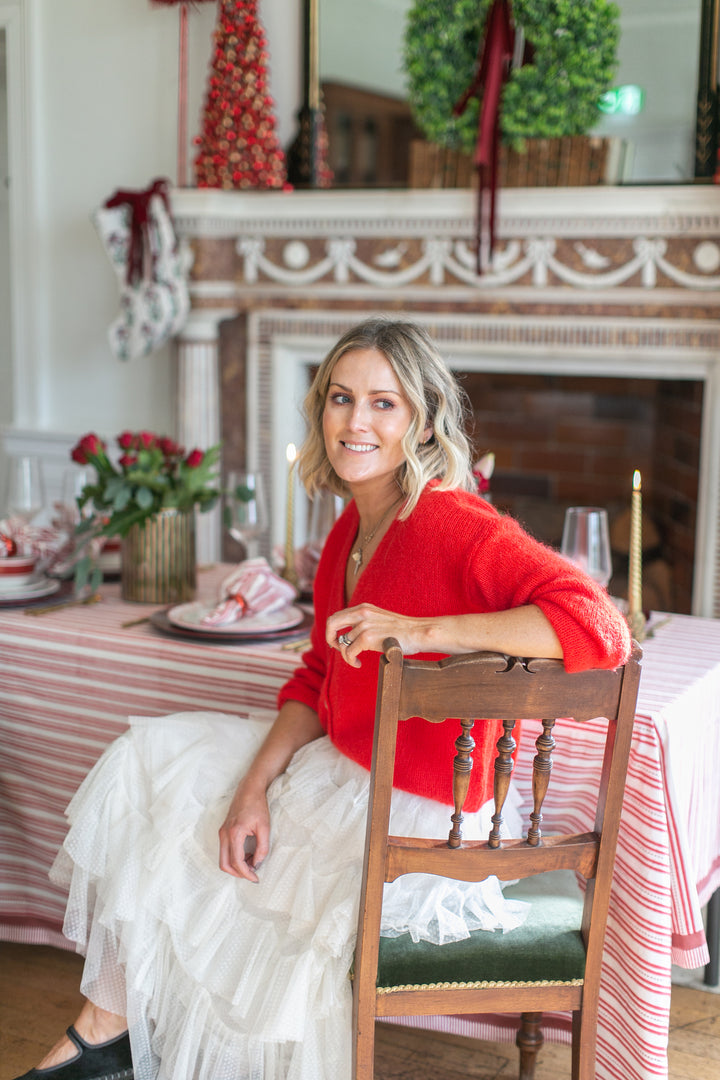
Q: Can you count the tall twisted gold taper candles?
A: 2